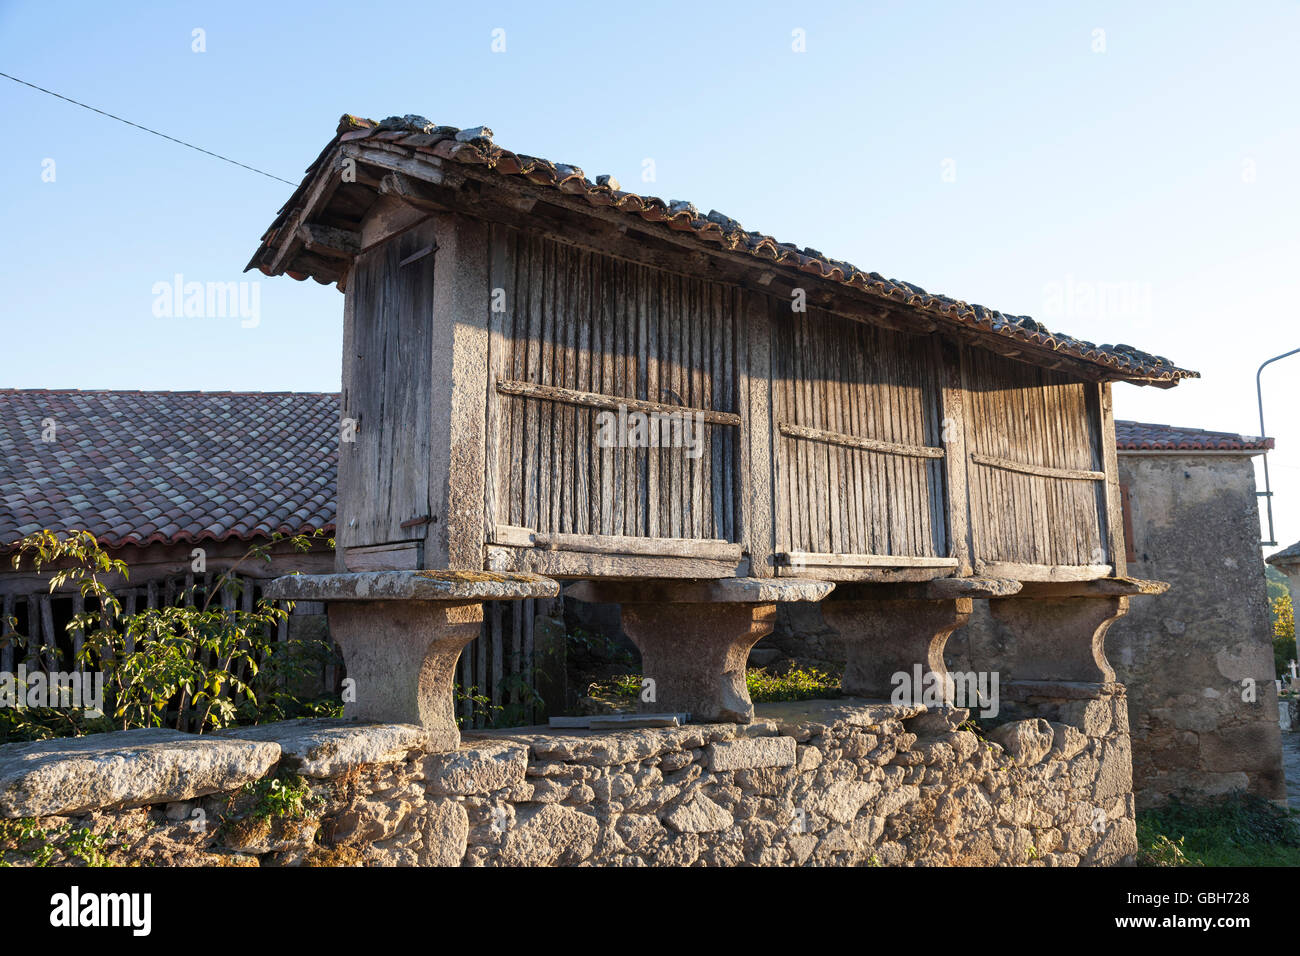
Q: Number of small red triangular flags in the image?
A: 0